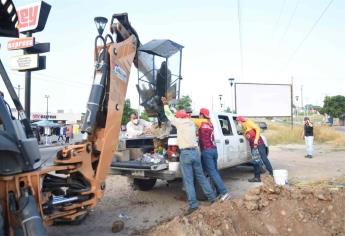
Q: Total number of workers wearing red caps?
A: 3